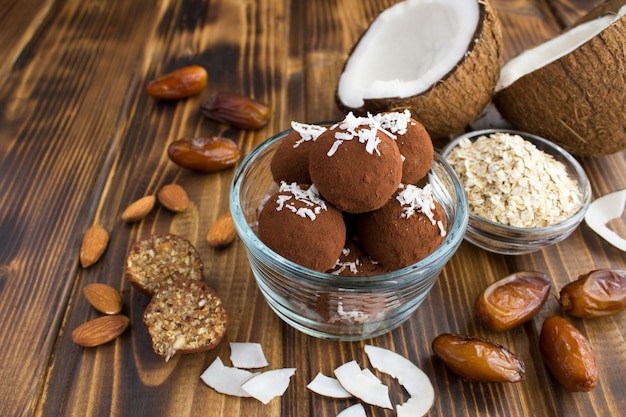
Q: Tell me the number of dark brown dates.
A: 7